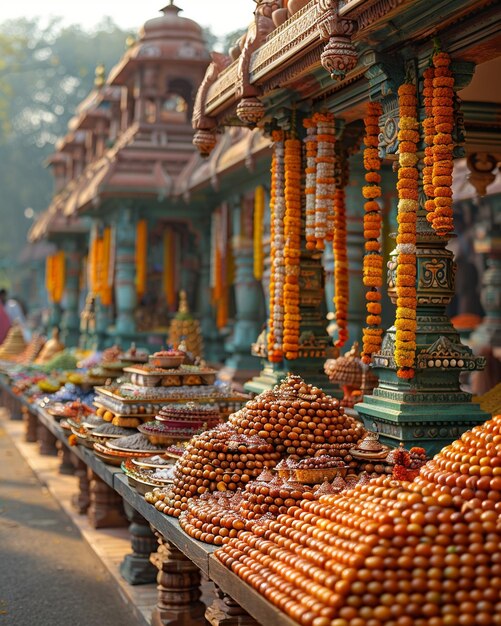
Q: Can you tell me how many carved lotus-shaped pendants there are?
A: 3